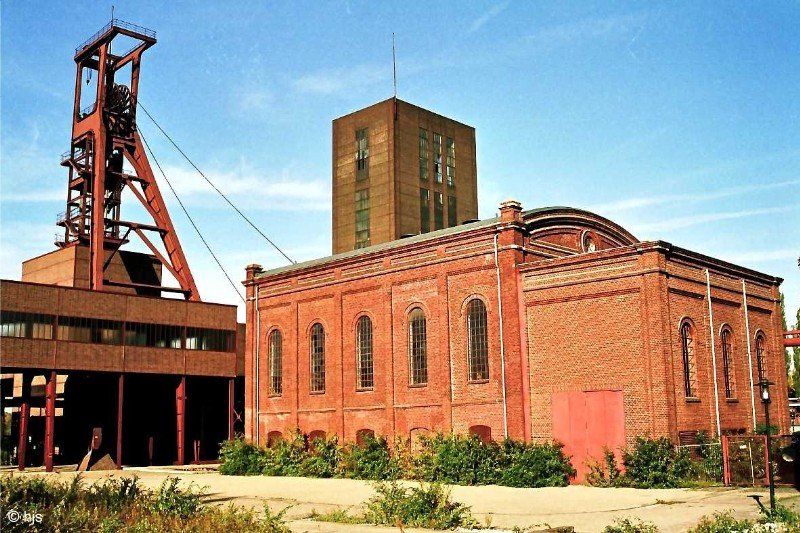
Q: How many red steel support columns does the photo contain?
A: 5